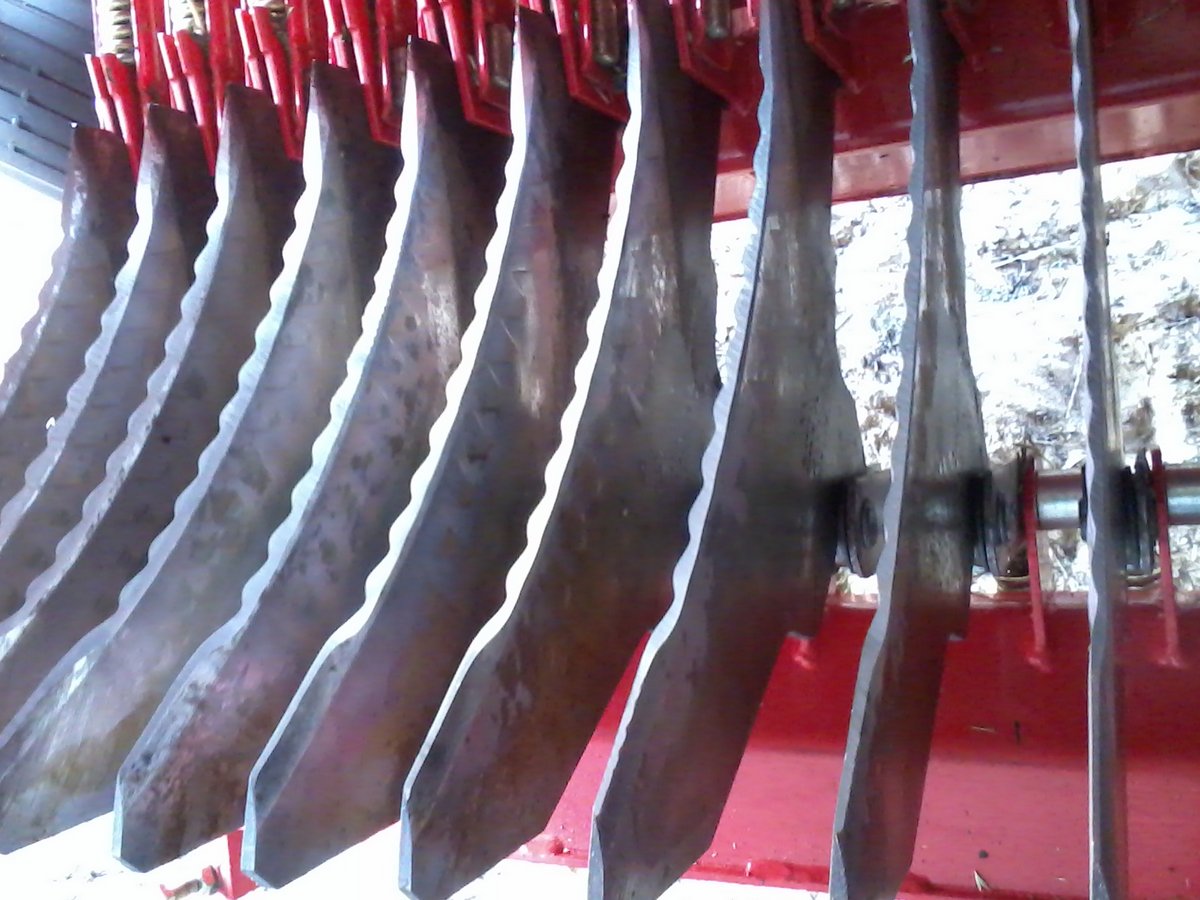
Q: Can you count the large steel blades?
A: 10